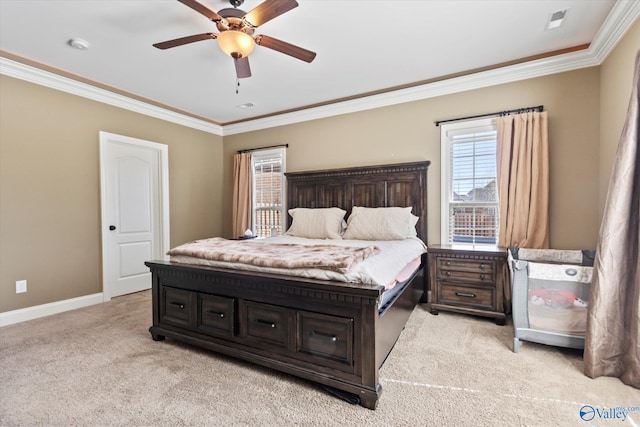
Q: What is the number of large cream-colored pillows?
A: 2